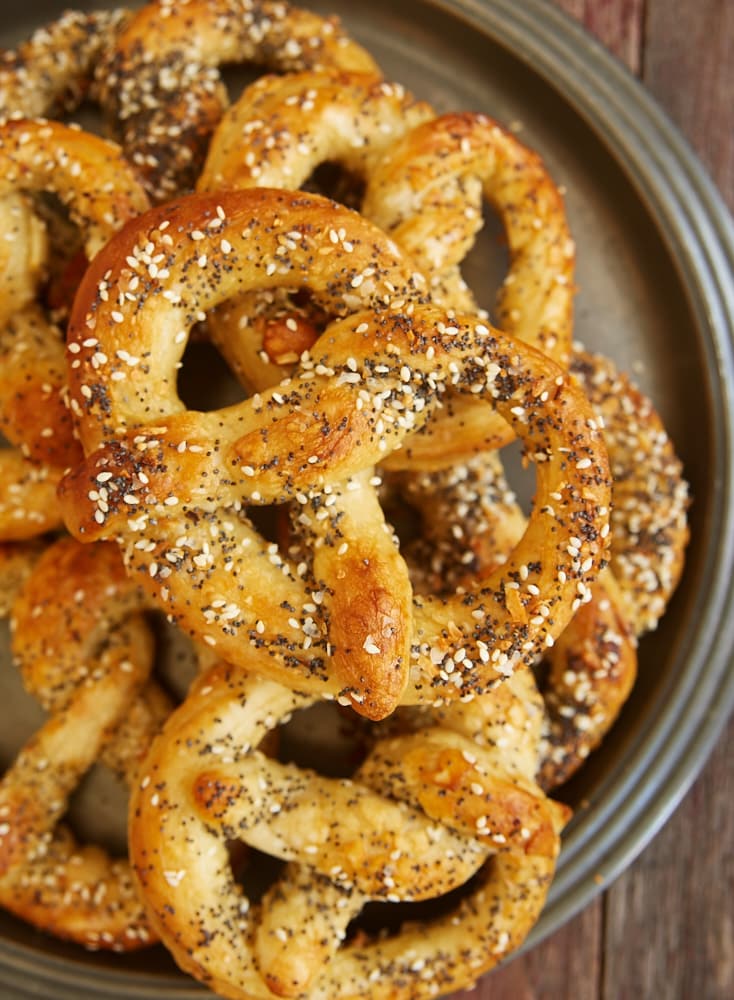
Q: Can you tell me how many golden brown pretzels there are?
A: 7